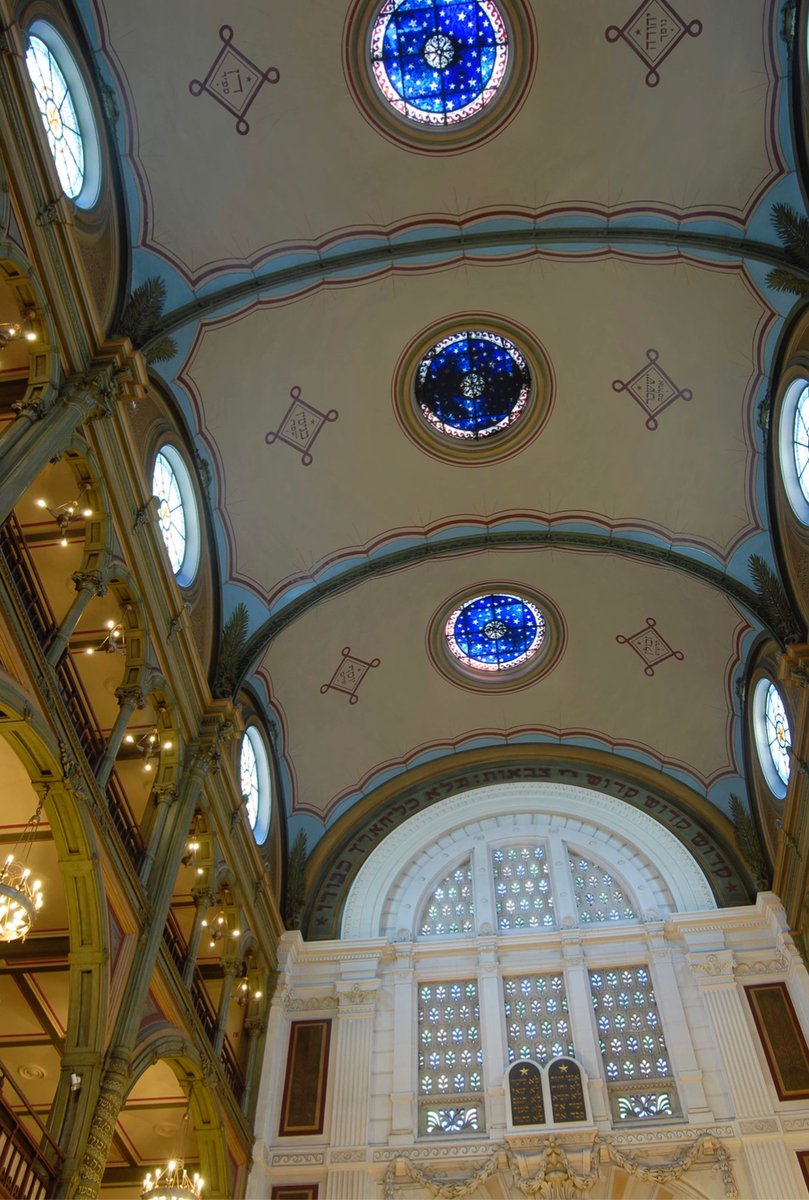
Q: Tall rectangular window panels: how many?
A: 3